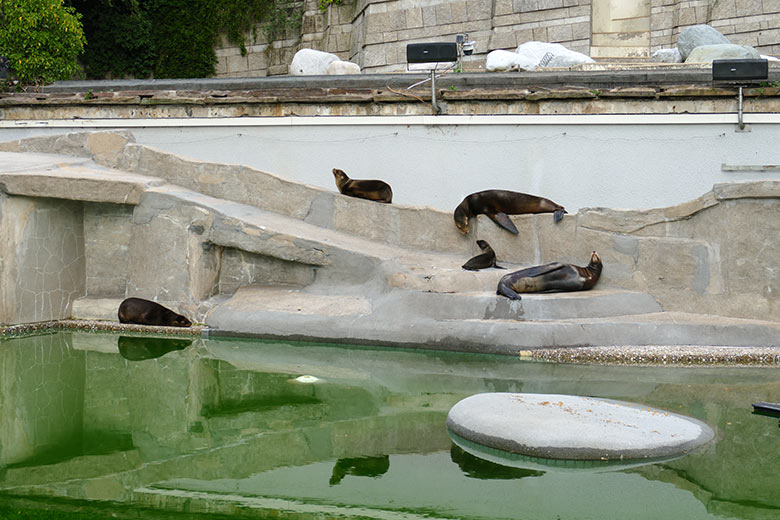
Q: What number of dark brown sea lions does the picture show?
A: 5